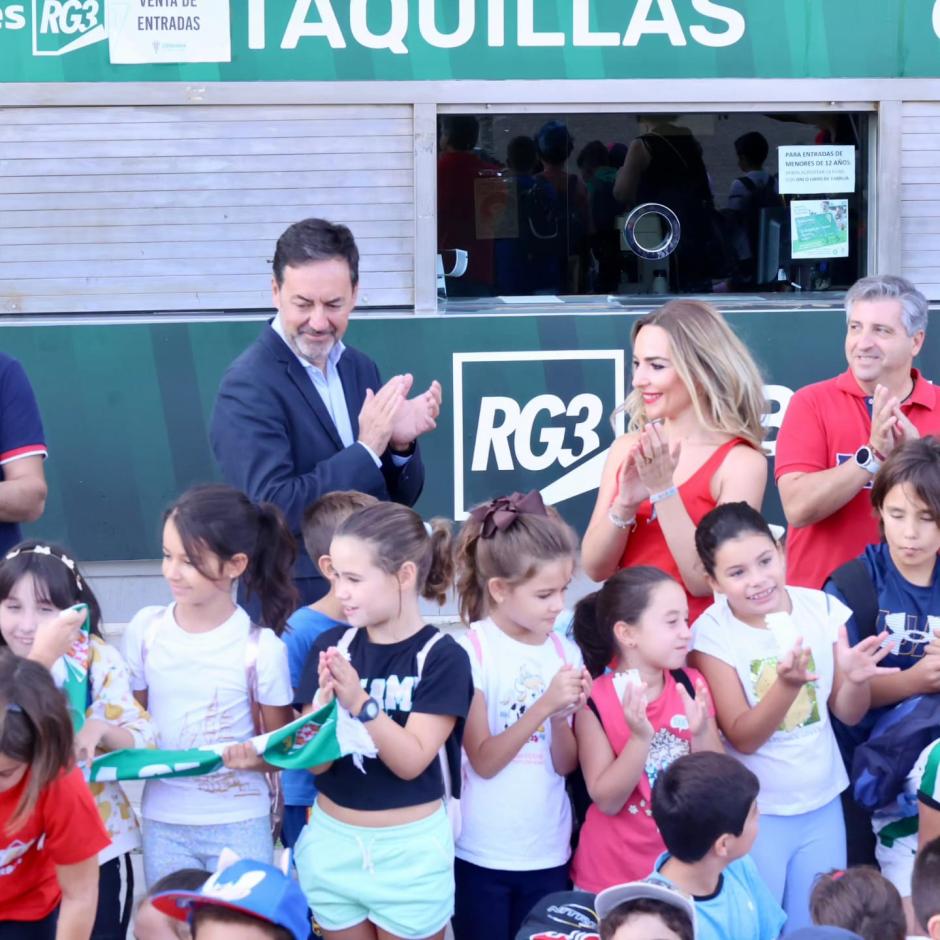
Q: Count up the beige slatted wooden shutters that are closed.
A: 2